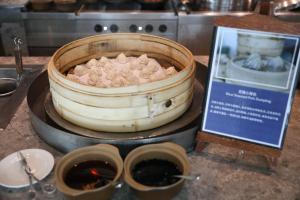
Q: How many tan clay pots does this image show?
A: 2